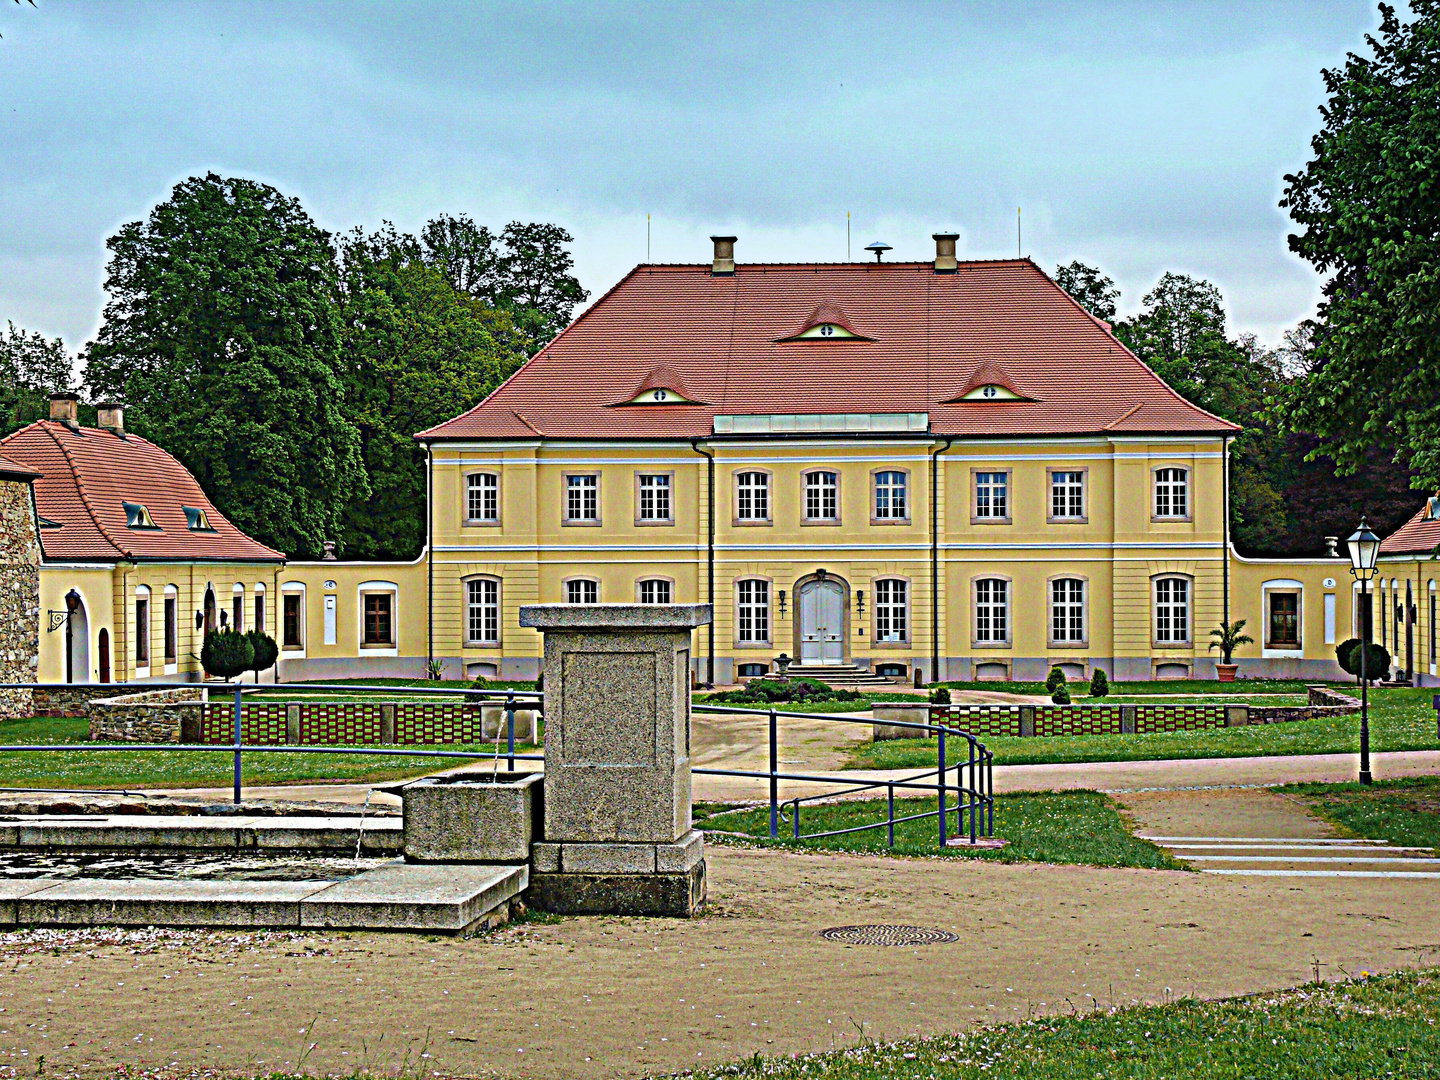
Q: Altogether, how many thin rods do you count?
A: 3